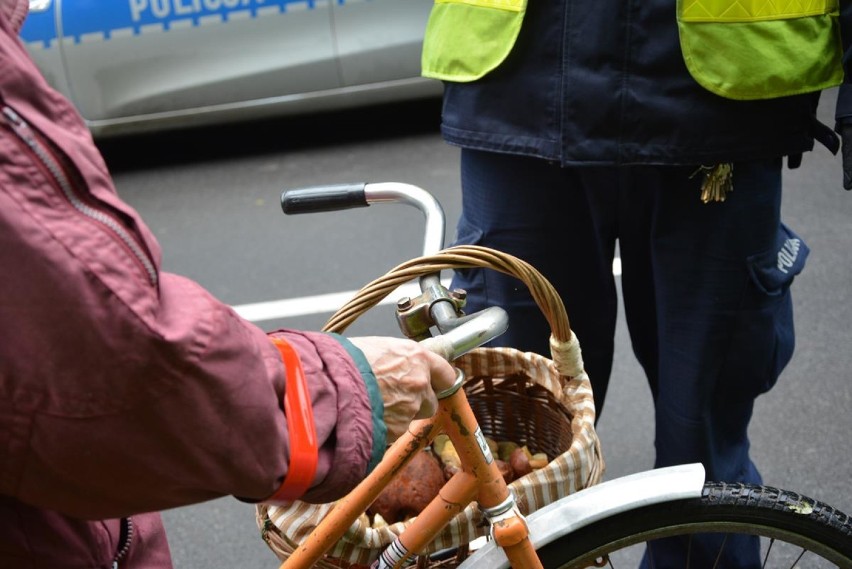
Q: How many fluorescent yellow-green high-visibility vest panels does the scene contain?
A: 2